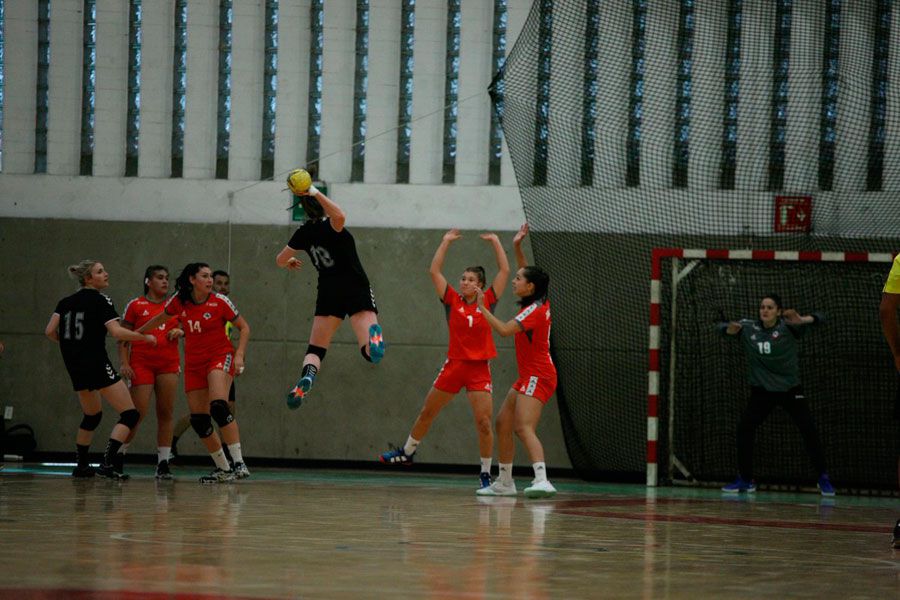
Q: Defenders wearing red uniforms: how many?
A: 4